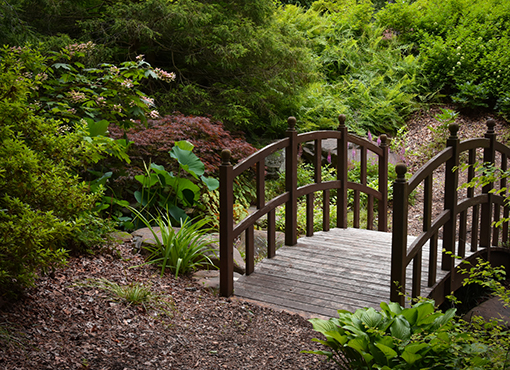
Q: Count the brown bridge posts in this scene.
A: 7